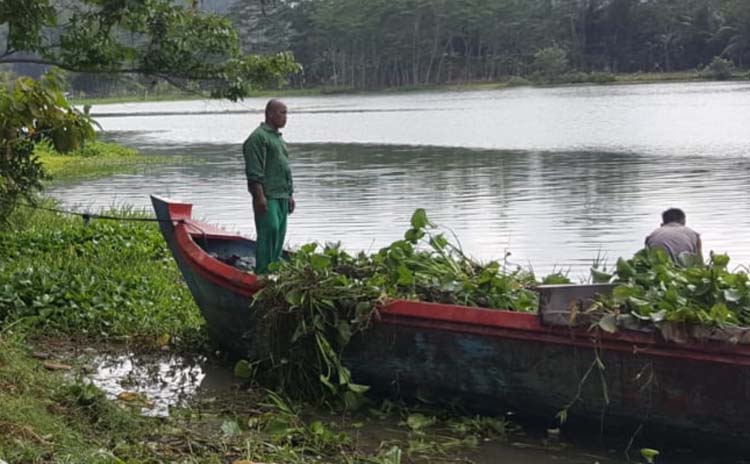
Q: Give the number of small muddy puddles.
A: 1